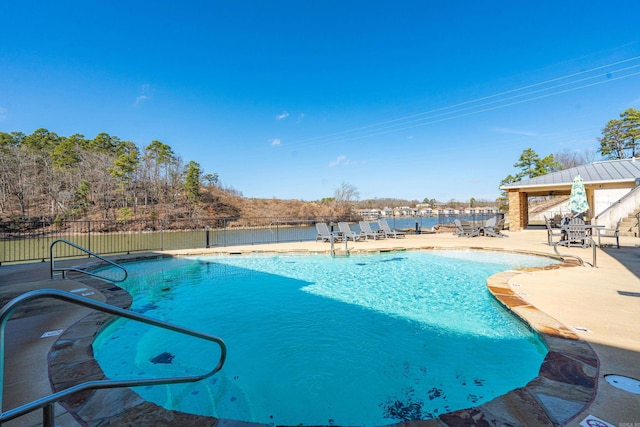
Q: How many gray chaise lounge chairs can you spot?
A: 4